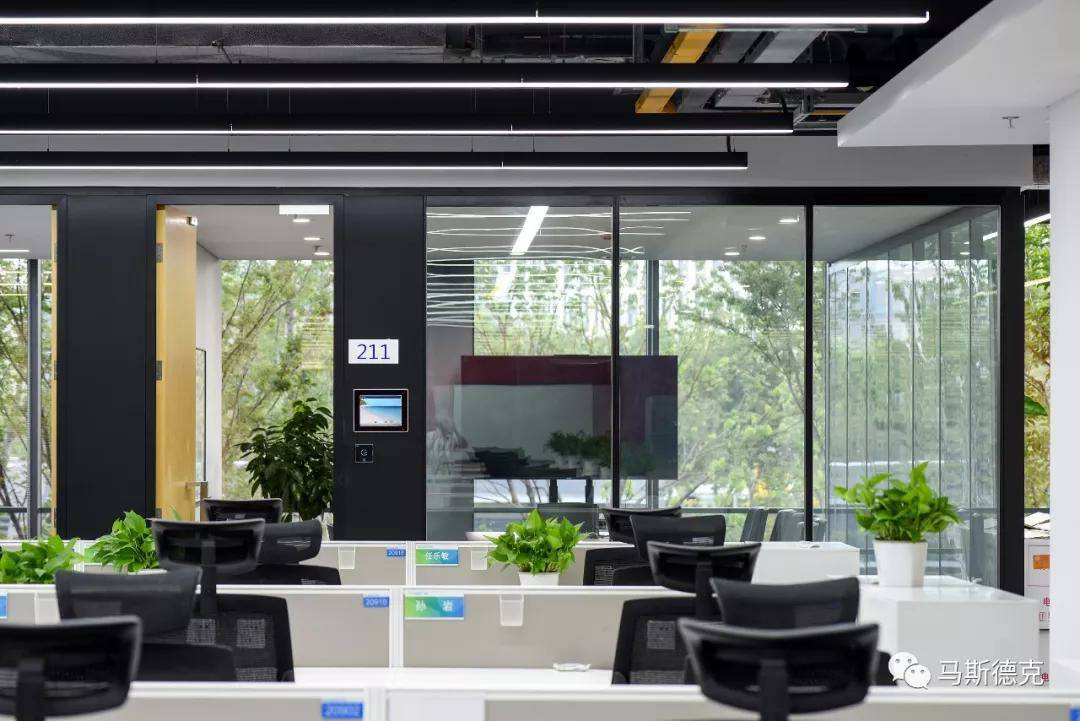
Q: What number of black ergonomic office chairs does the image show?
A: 10